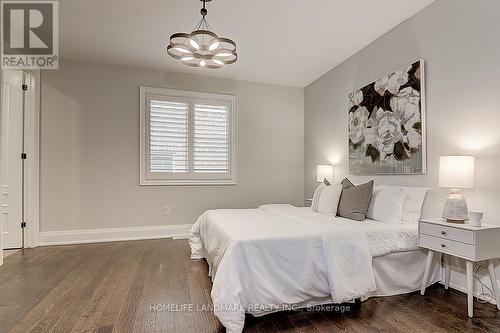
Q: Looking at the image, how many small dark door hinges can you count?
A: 3